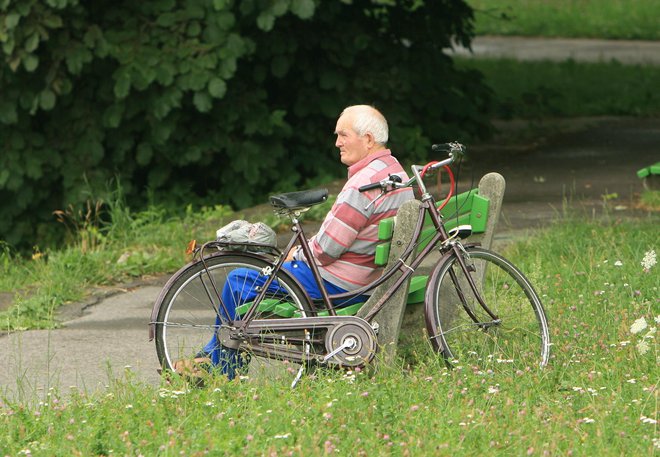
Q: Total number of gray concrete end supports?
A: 2